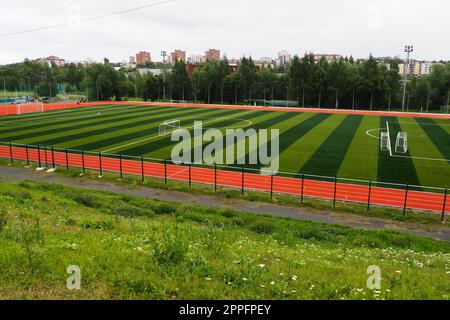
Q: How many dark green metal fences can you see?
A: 1